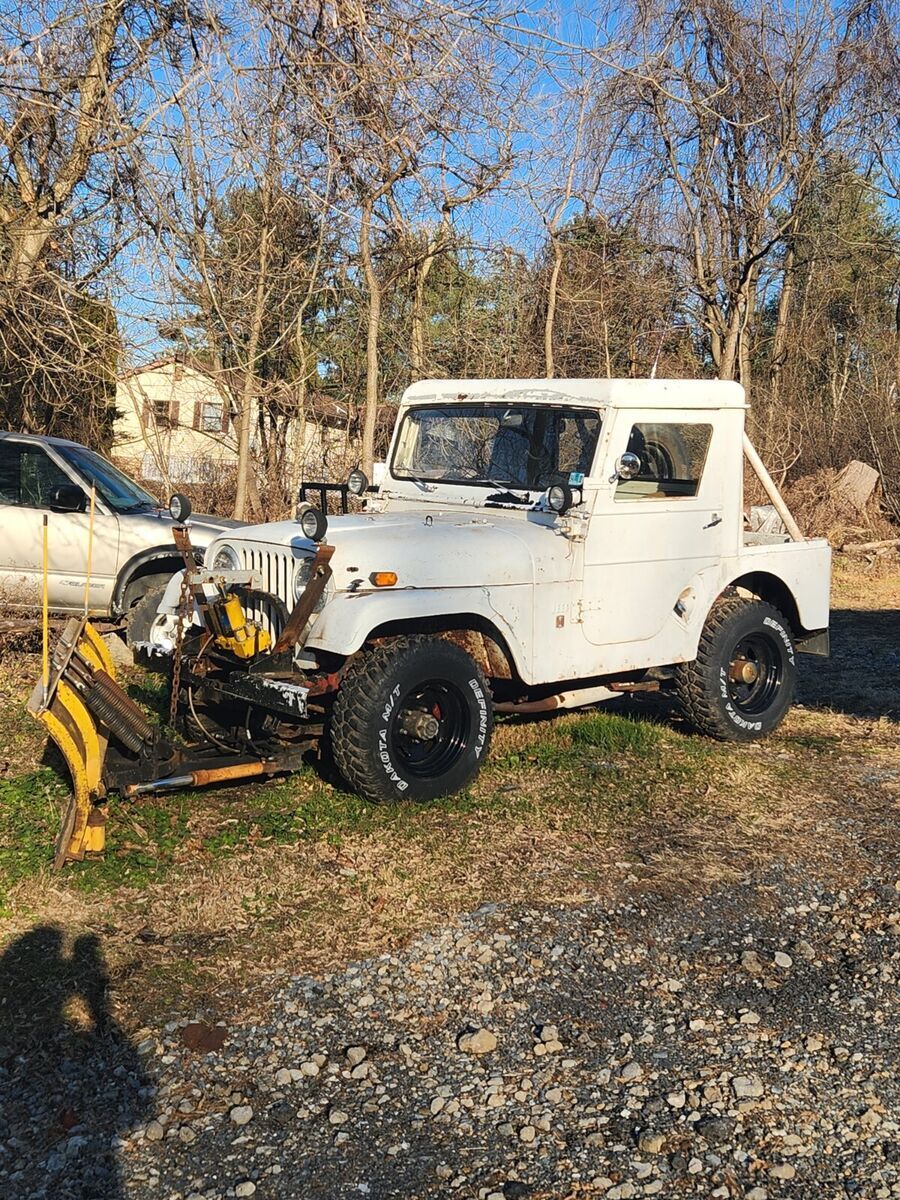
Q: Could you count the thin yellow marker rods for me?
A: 2